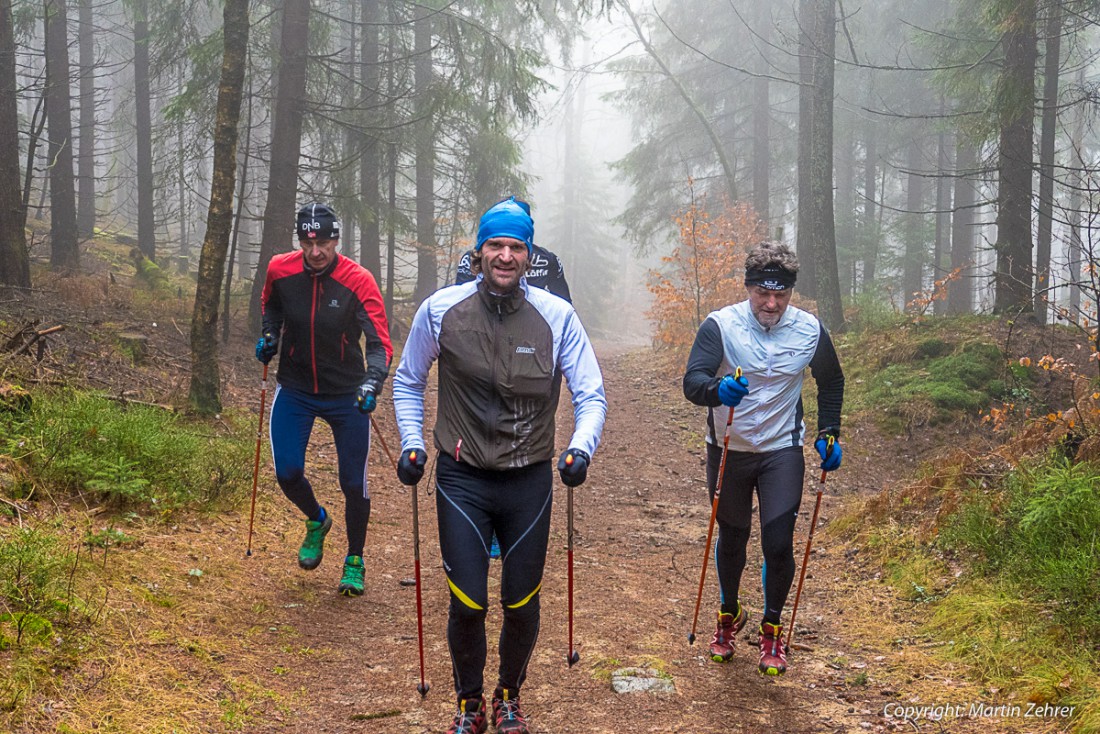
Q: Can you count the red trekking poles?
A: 6